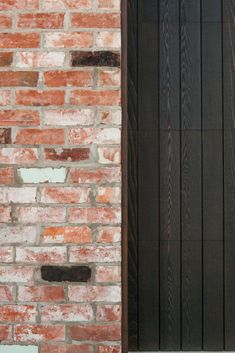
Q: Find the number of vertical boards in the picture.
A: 6